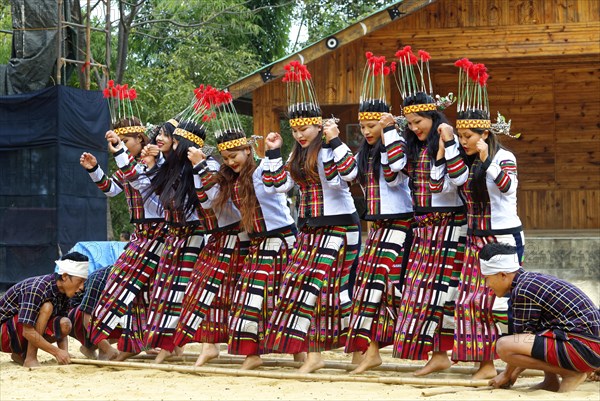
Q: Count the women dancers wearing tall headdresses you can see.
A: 8